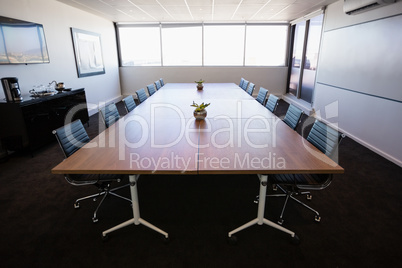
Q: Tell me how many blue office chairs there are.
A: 14